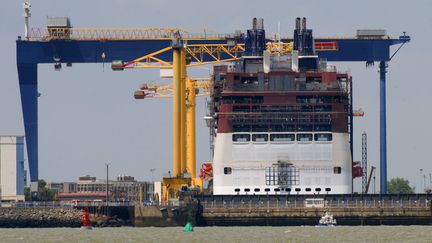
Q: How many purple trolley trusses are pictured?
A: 0